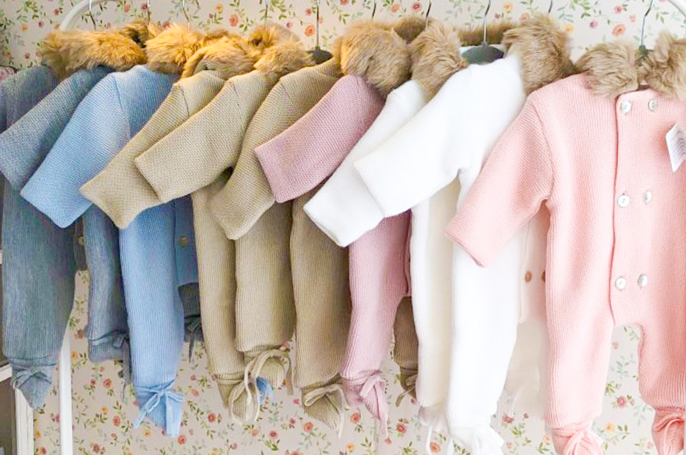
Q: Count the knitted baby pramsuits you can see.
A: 10